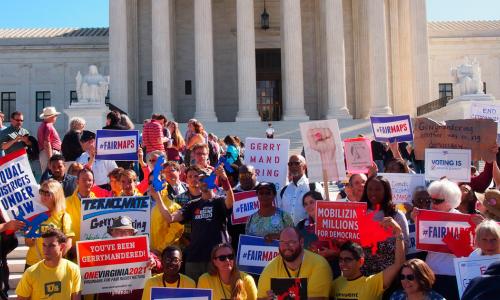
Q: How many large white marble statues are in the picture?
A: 2